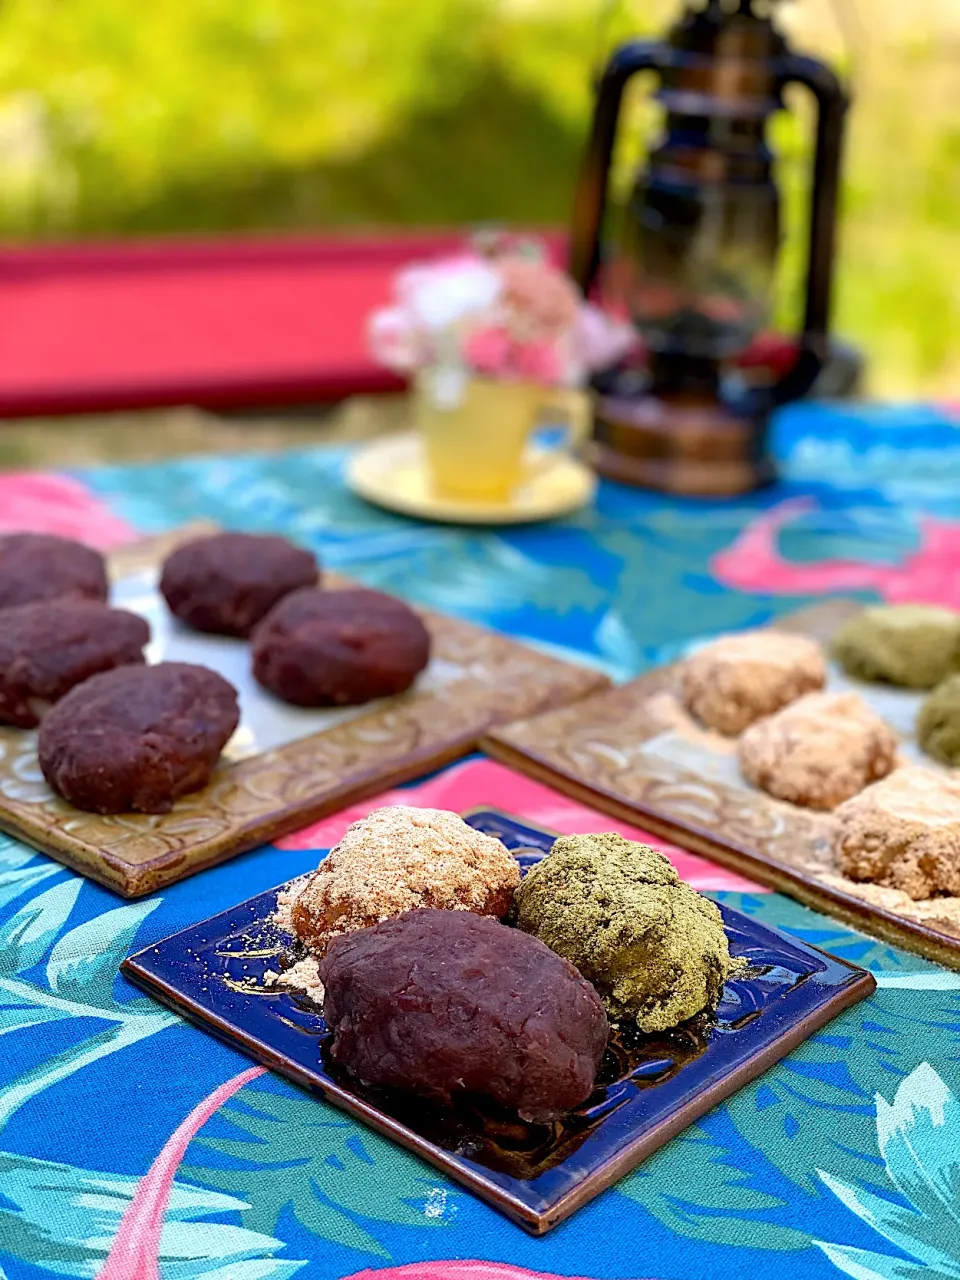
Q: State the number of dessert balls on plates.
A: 13